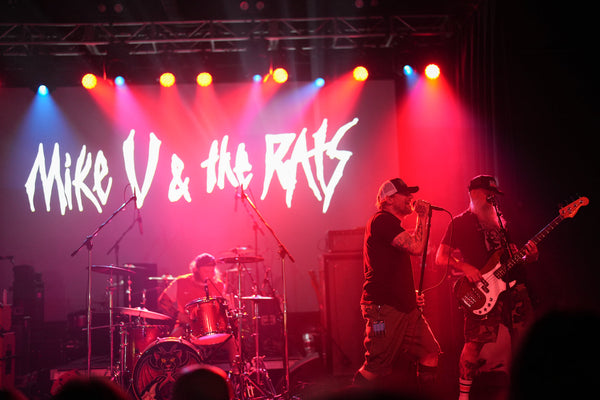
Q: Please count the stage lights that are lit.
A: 11